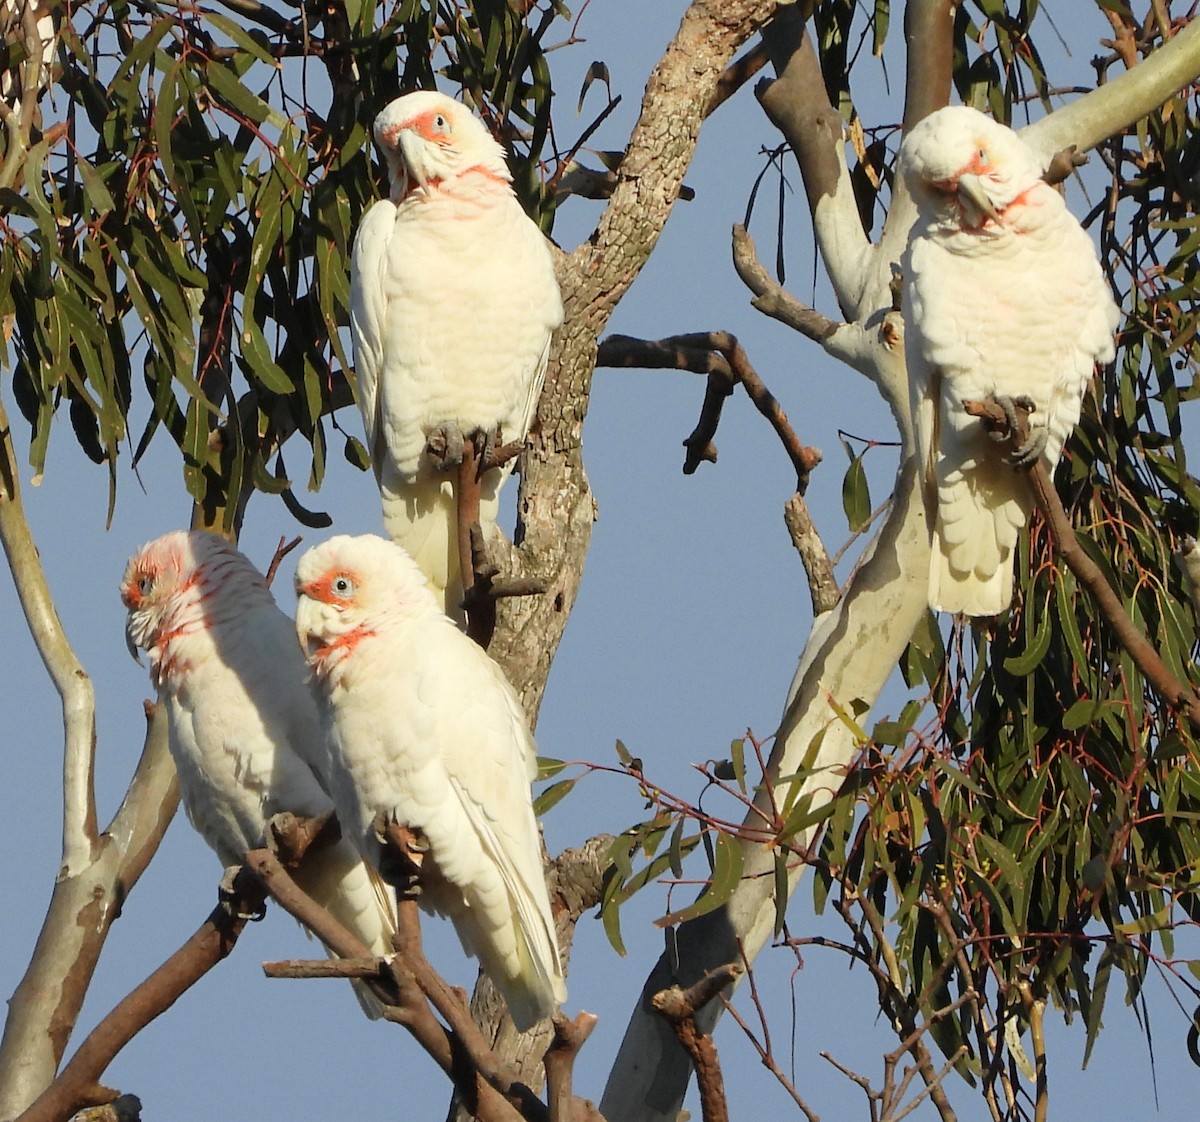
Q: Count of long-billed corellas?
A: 4